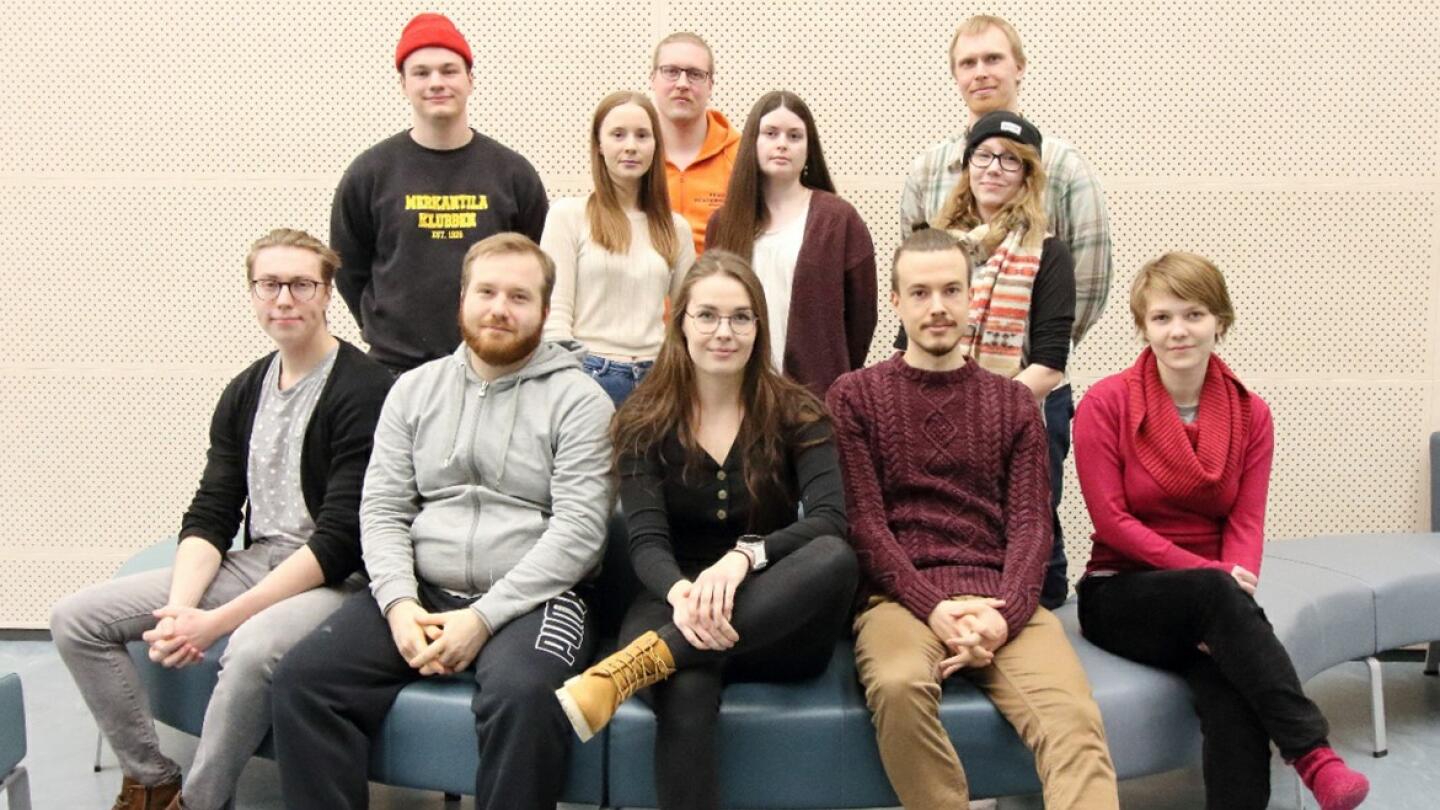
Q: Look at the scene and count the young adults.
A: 11